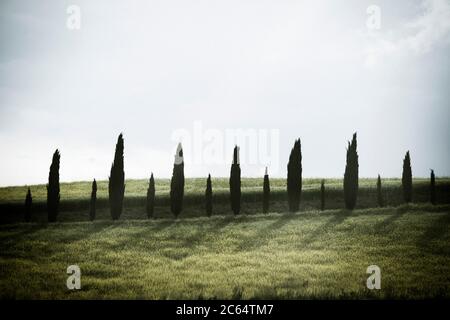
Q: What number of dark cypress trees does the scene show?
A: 15